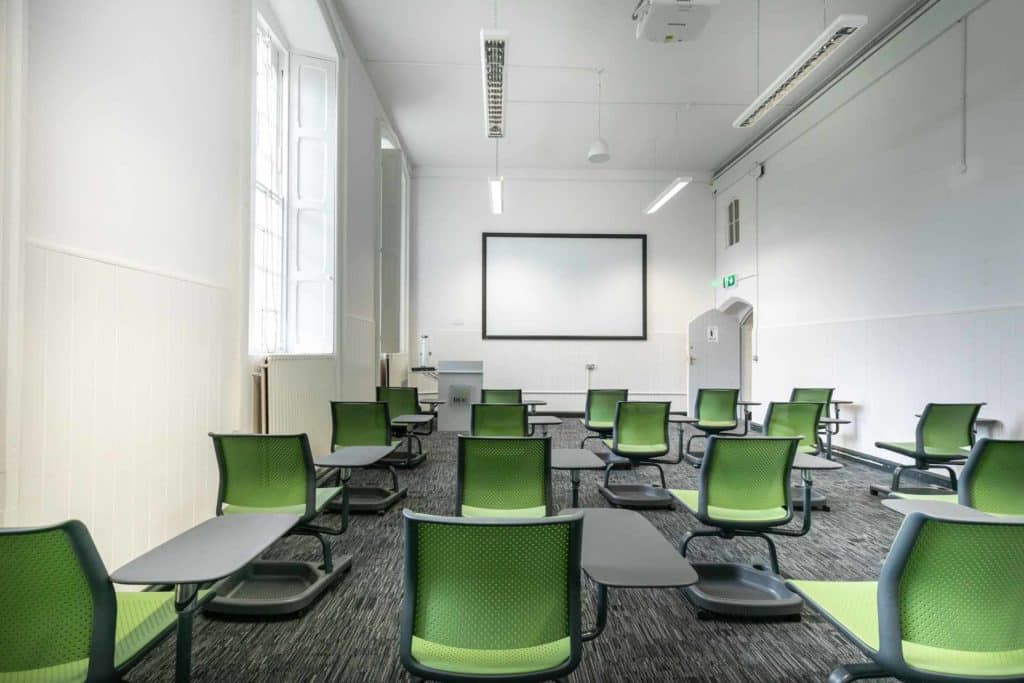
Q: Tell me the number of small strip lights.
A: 2